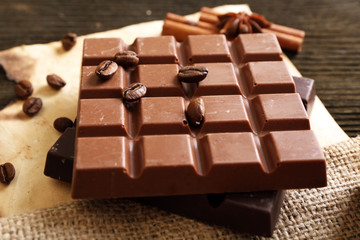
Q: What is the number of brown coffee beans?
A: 11